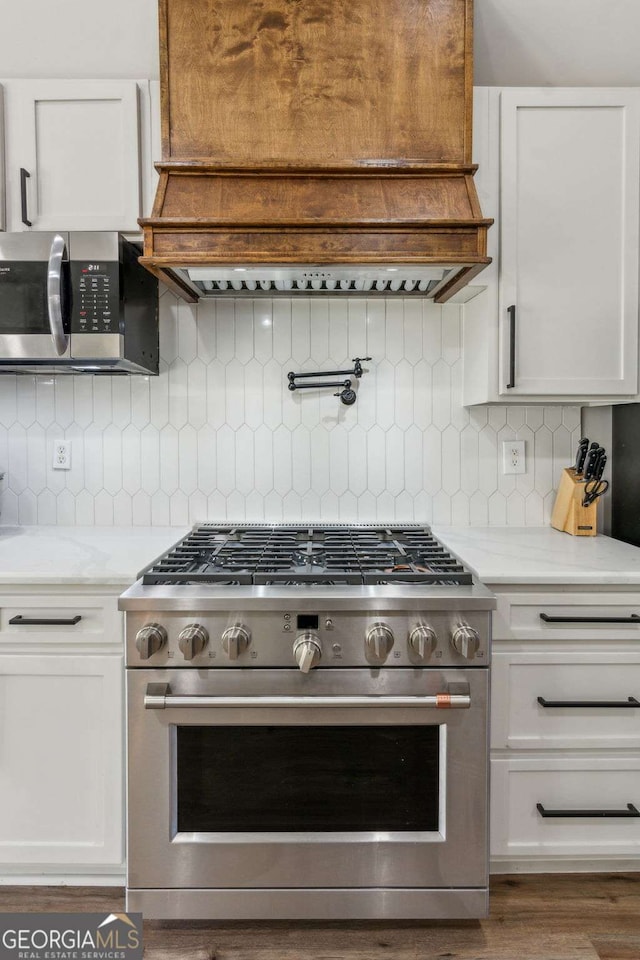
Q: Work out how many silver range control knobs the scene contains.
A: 7